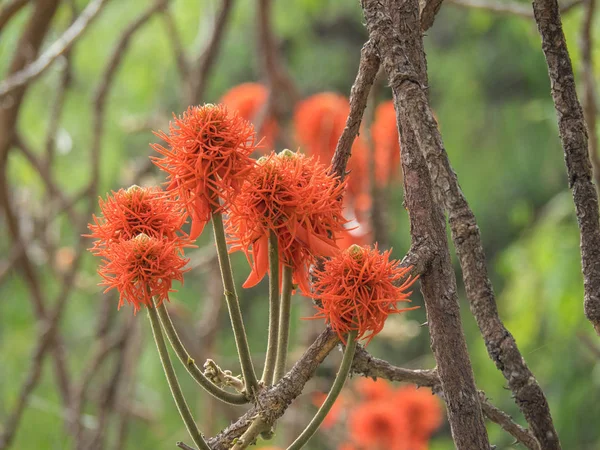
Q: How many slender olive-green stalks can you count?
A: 6